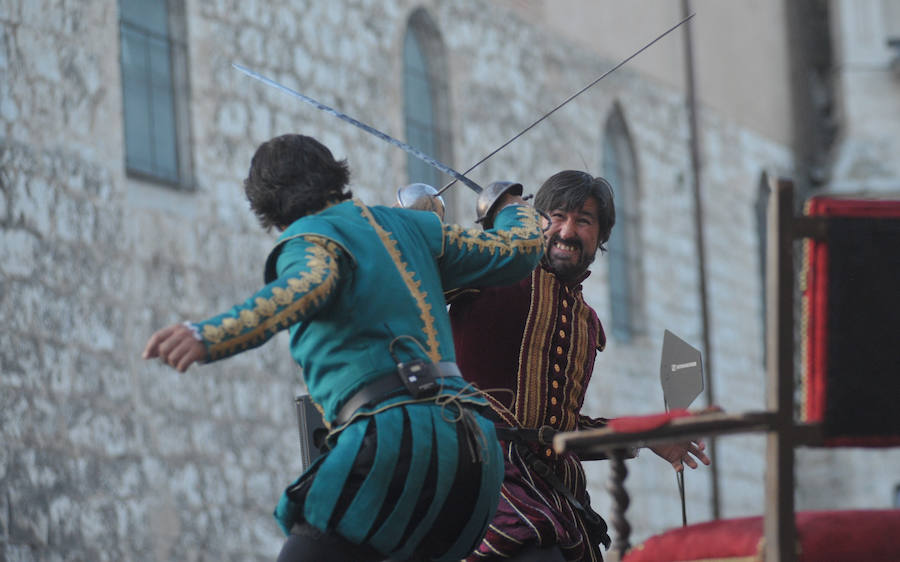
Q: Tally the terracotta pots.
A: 0